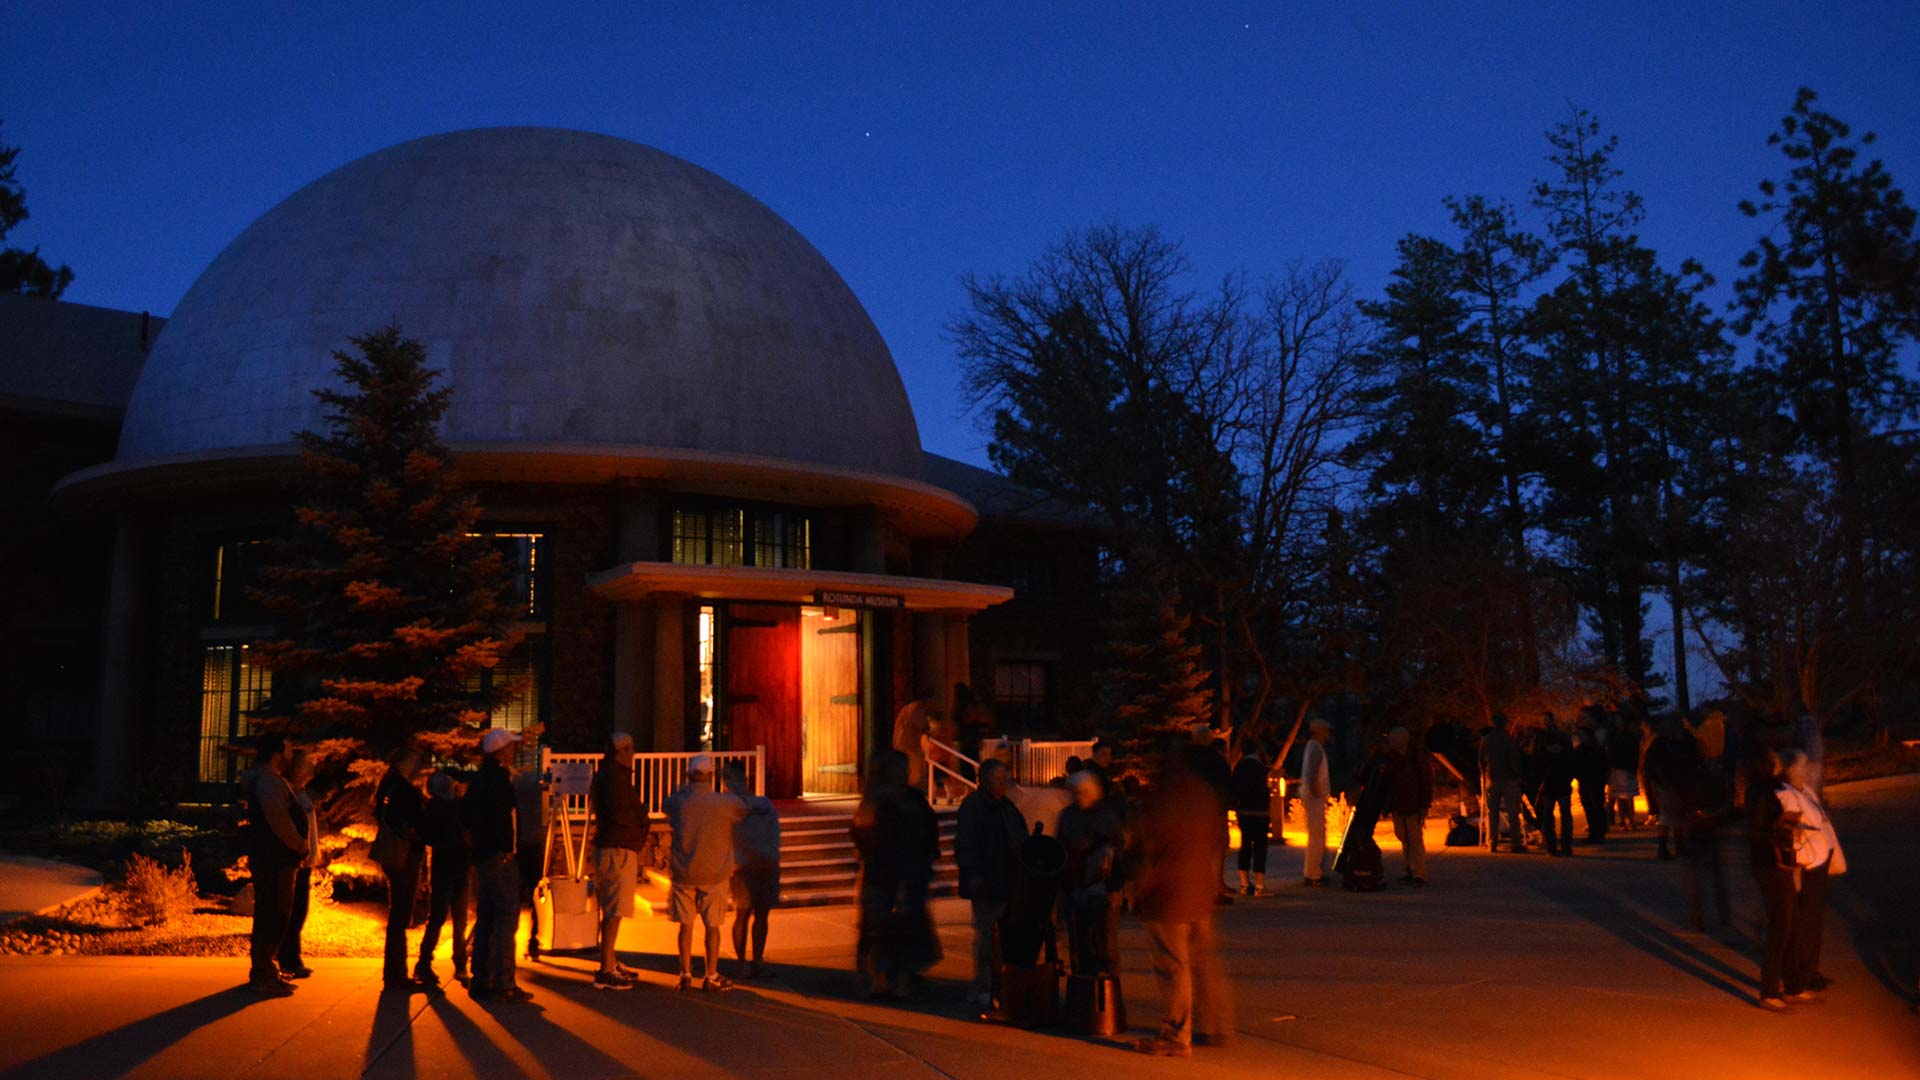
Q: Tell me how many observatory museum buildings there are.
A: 1